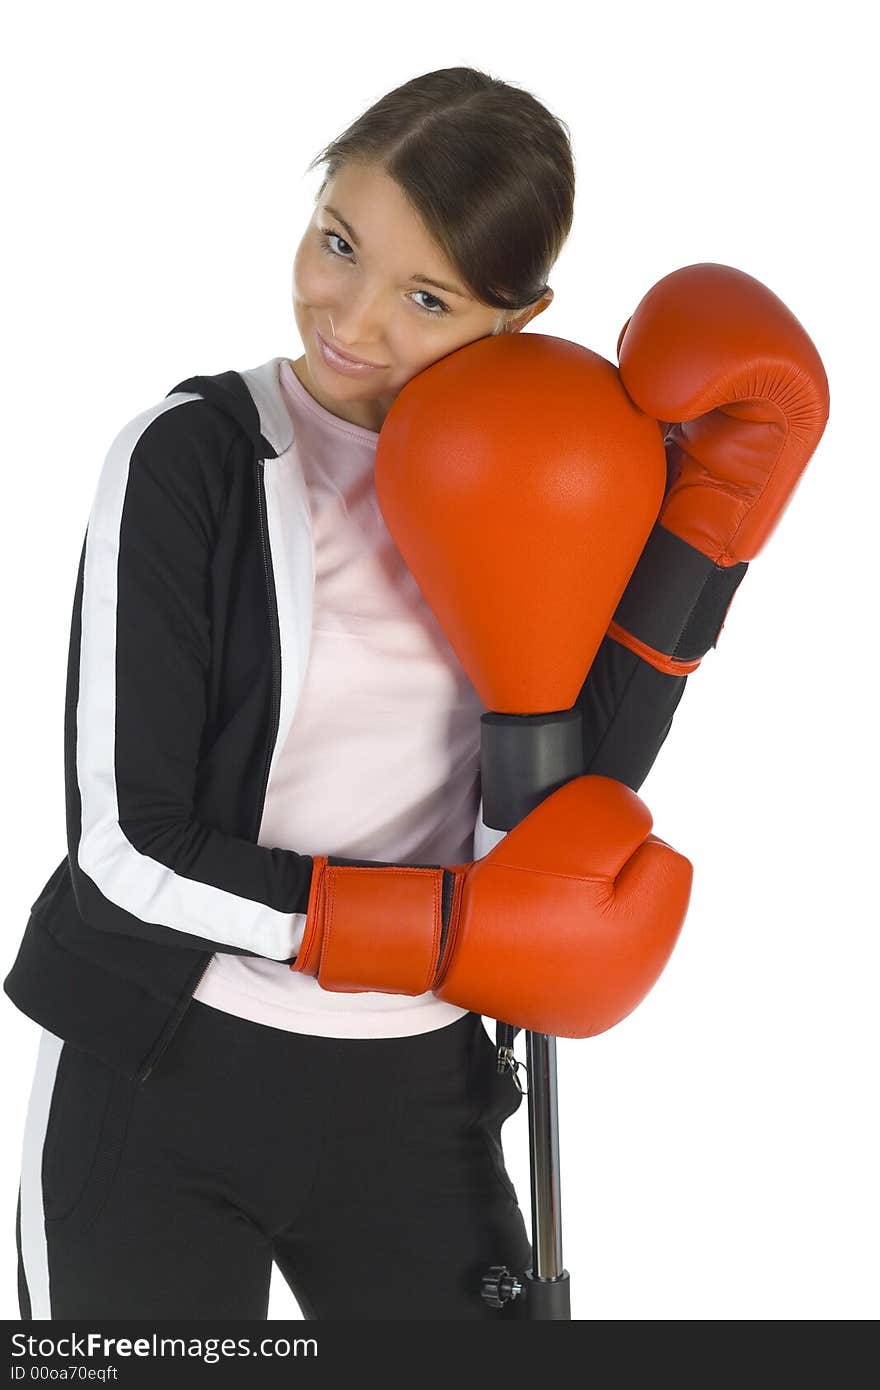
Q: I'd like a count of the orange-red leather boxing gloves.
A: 2